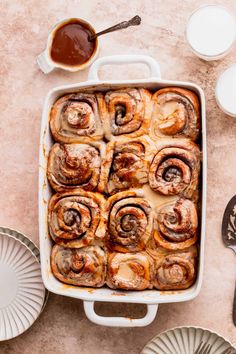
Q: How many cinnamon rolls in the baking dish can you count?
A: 12